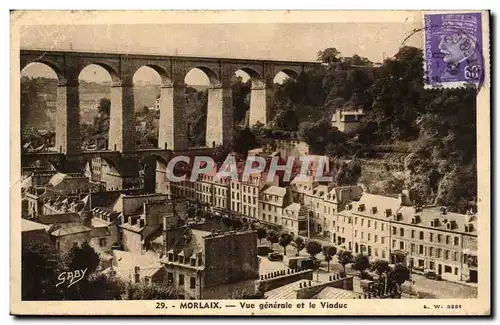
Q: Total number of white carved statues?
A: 0